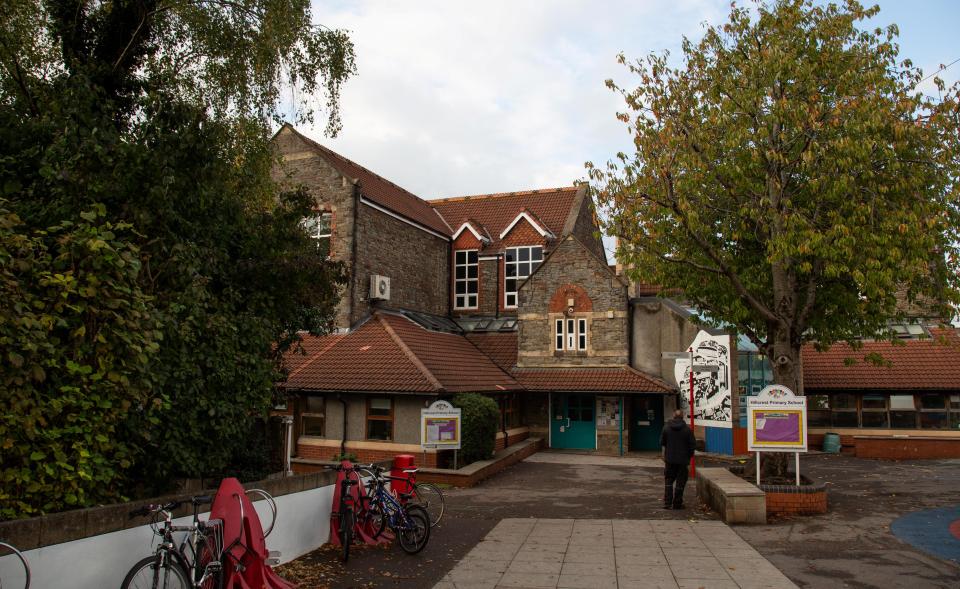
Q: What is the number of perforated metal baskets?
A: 0